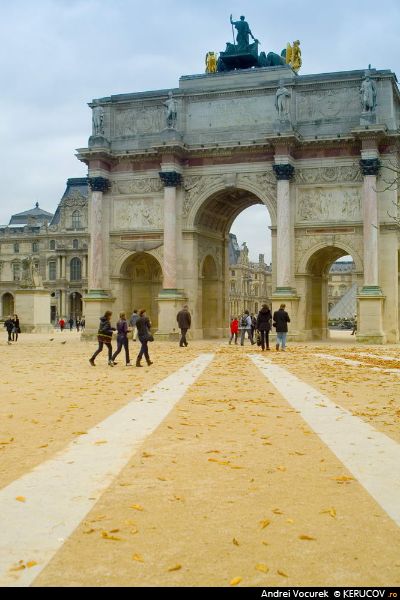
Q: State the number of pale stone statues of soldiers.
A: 4